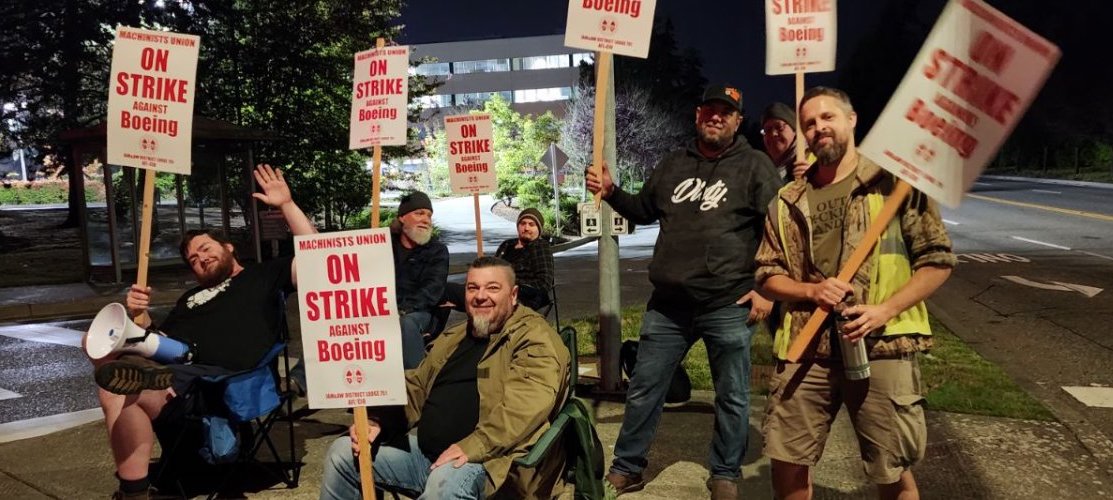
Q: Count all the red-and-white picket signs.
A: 7